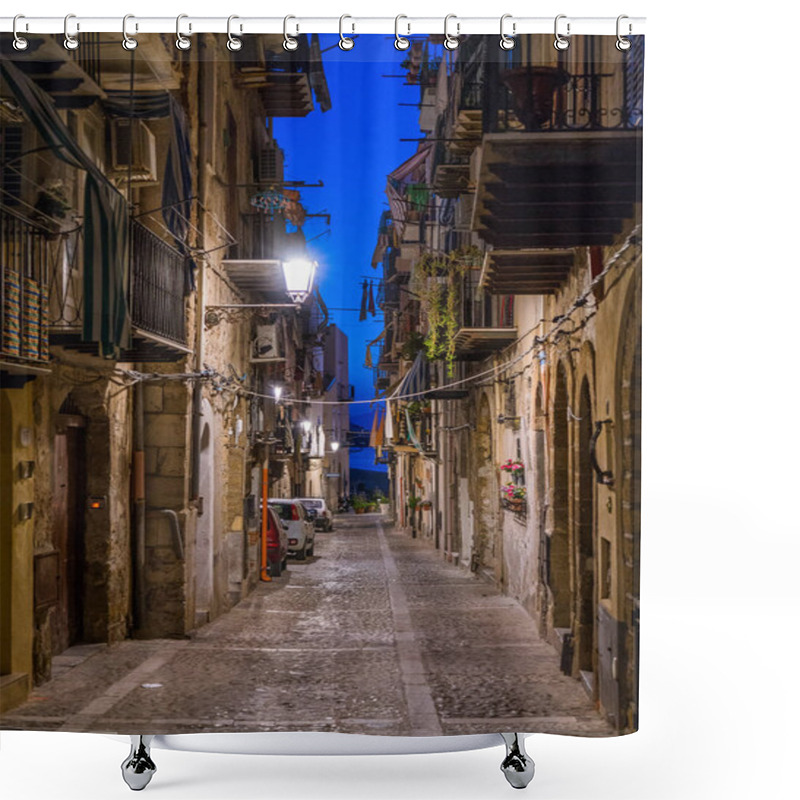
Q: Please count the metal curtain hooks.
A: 12